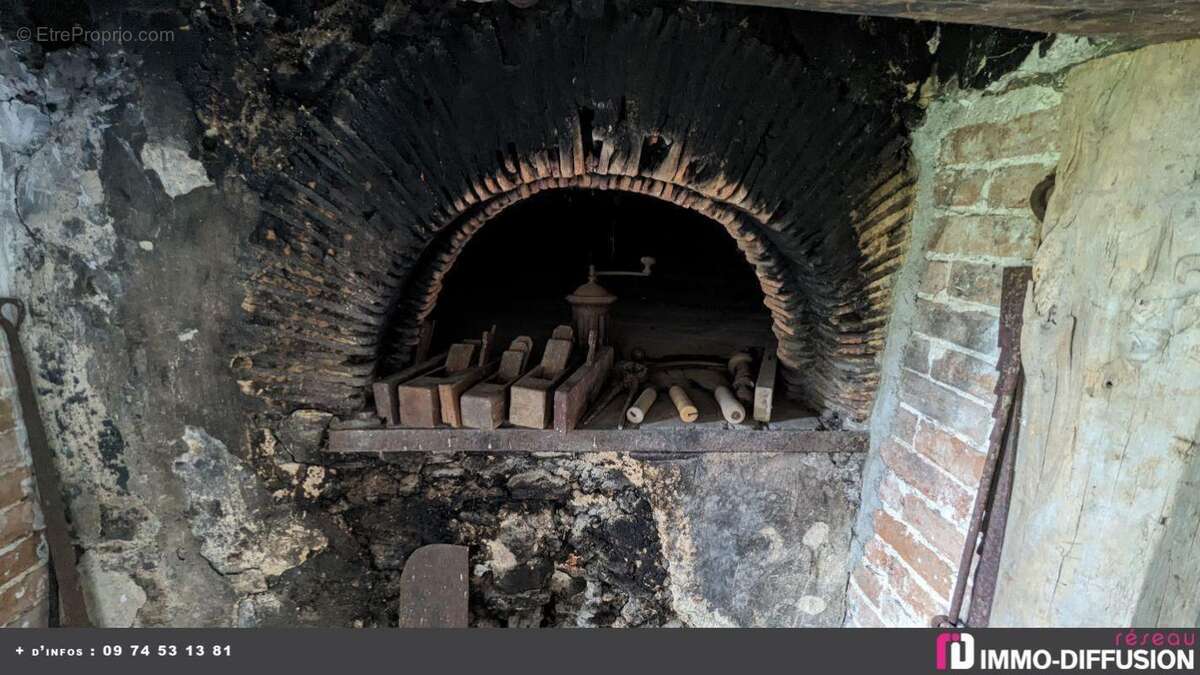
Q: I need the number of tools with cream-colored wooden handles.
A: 3